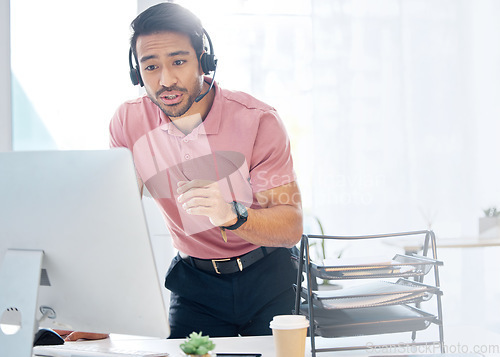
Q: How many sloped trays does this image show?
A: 3